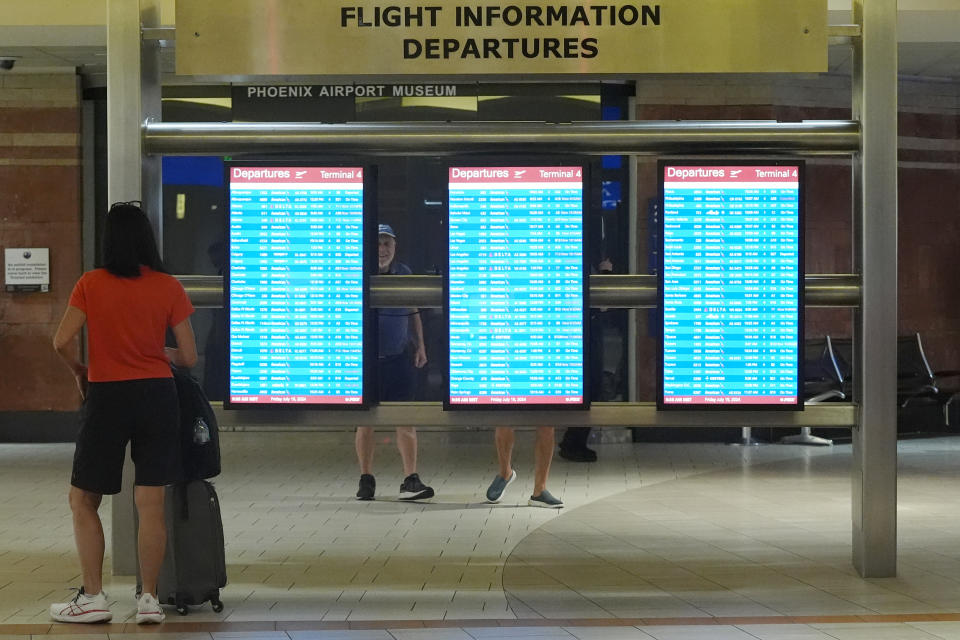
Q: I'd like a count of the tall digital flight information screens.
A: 3